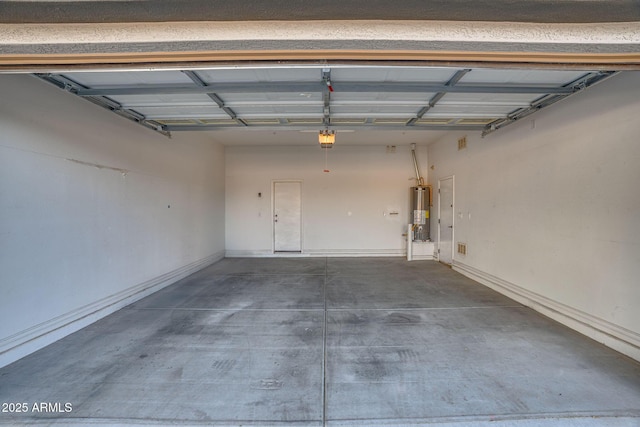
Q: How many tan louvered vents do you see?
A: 2